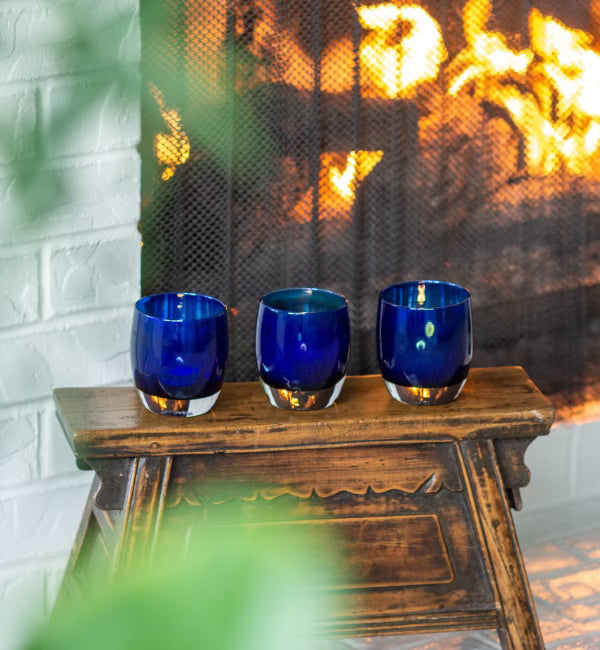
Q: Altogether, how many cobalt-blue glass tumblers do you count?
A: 3